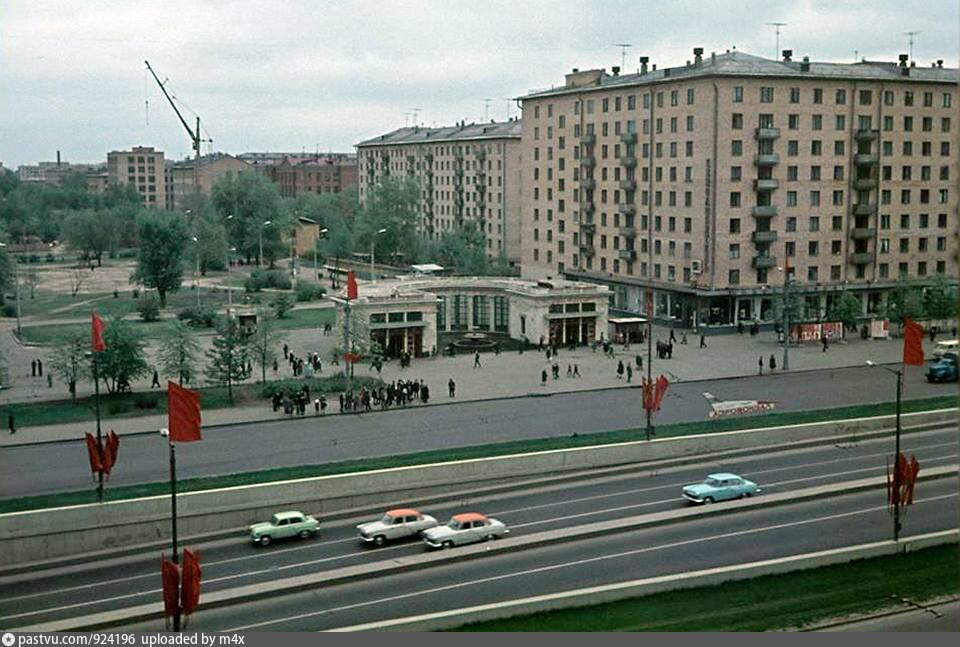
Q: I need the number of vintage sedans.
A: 4